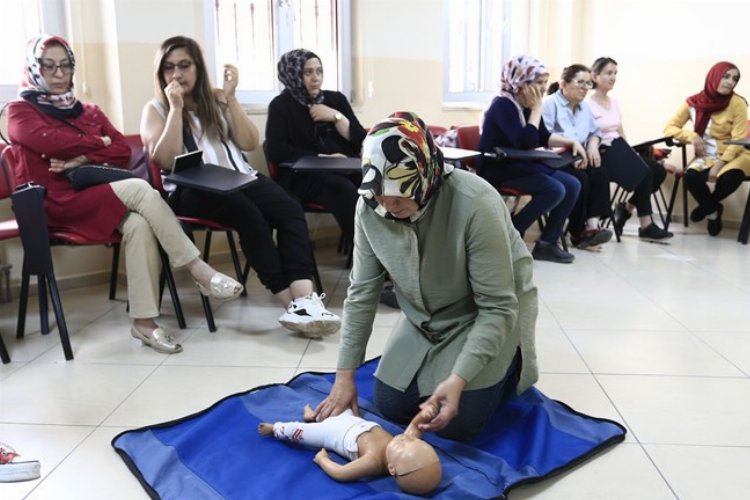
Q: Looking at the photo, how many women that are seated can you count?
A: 7